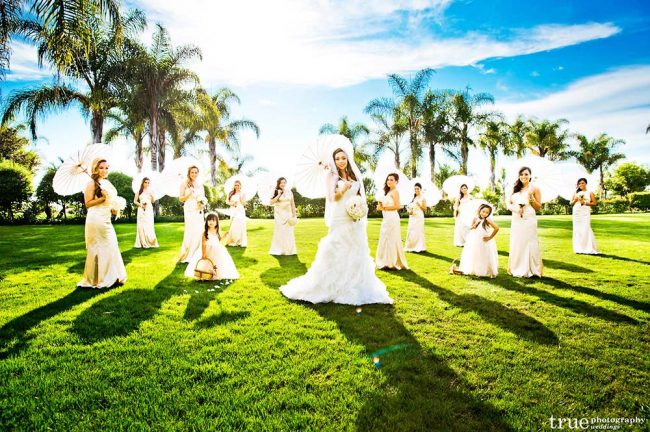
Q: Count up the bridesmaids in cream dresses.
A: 10